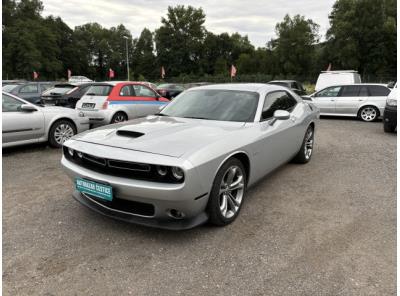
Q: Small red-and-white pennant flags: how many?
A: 6